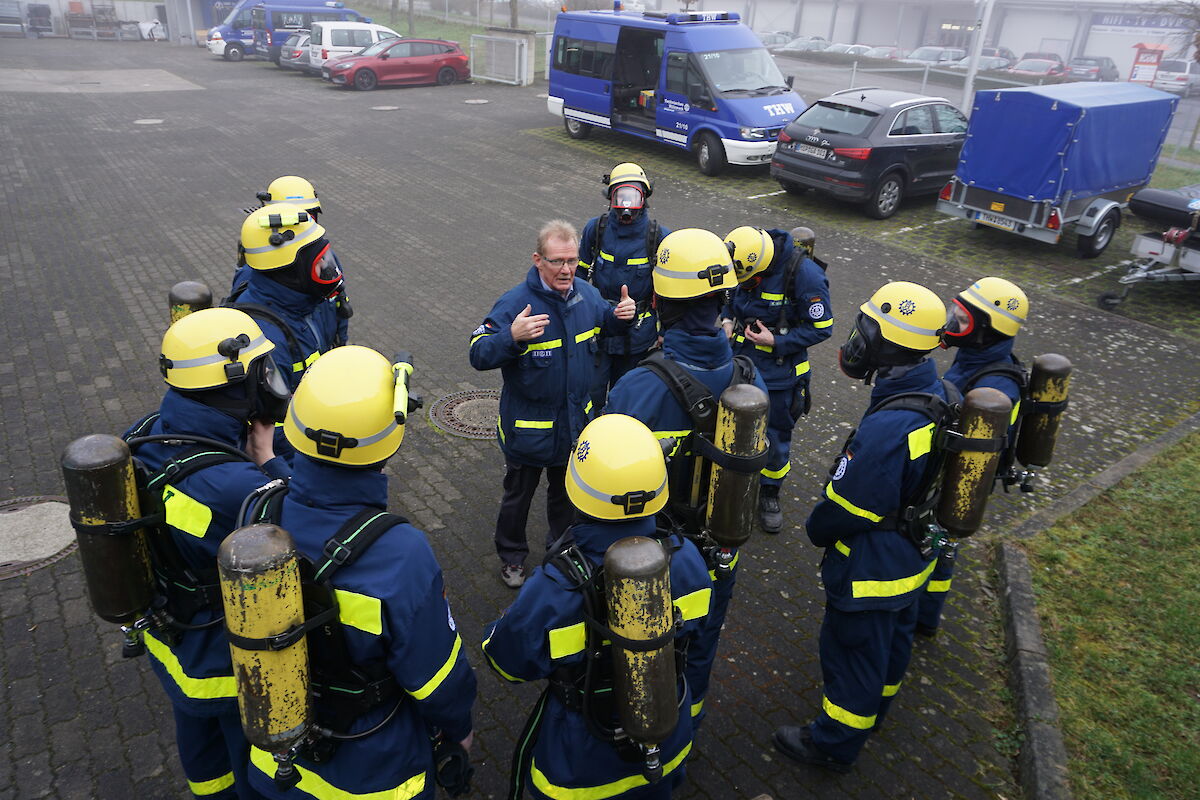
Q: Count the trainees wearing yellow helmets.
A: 10